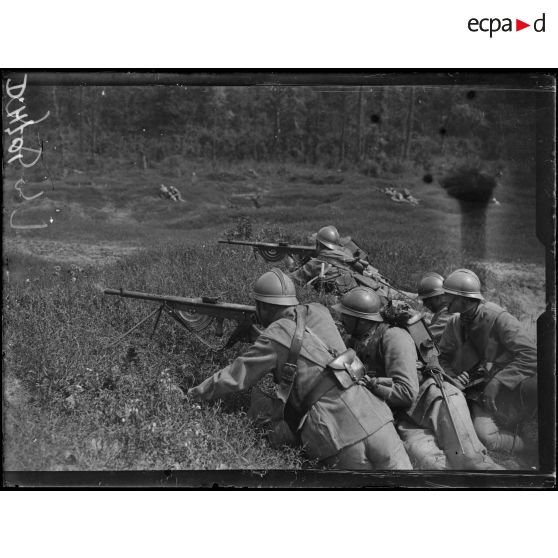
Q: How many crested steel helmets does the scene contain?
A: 5